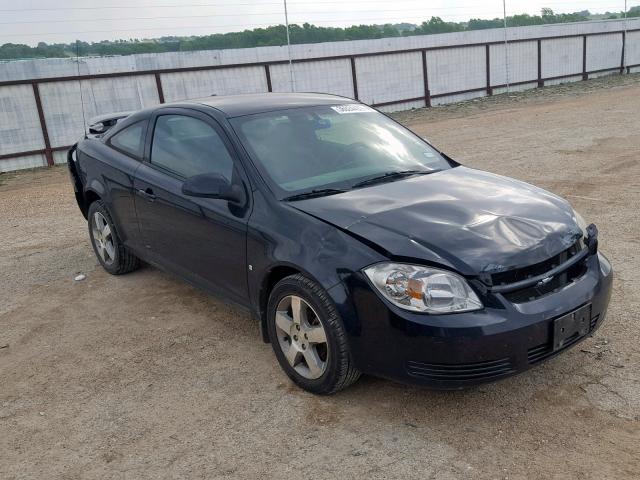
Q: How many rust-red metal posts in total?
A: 9